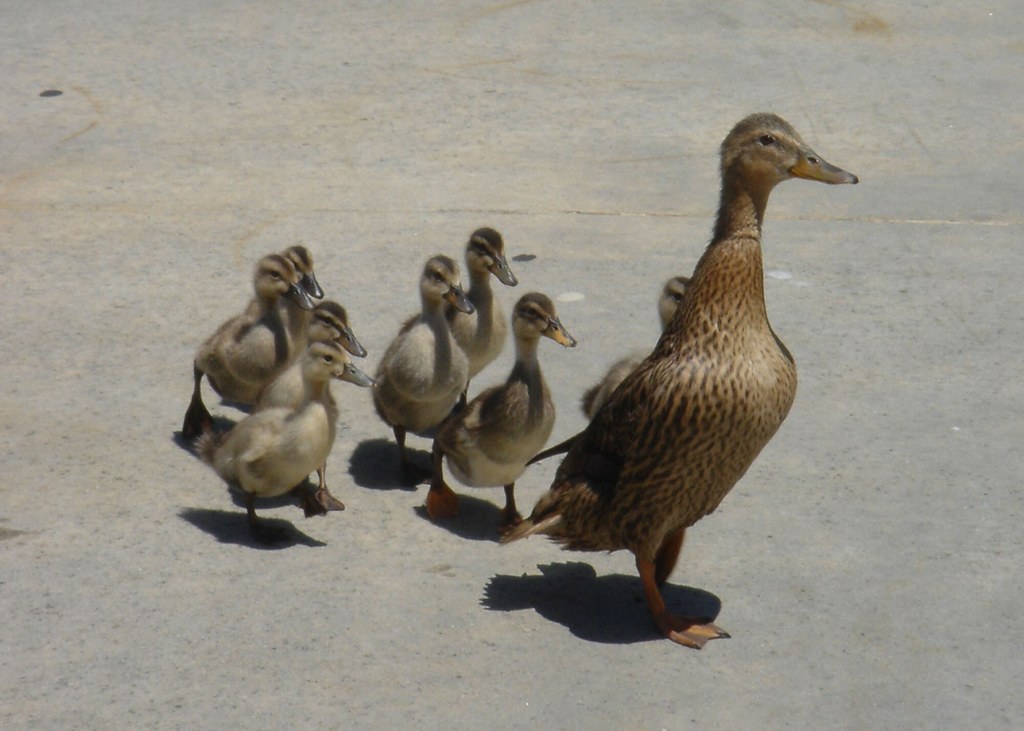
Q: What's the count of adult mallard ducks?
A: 1